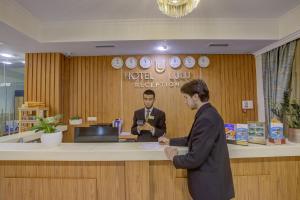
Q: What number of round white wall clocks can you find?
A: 6